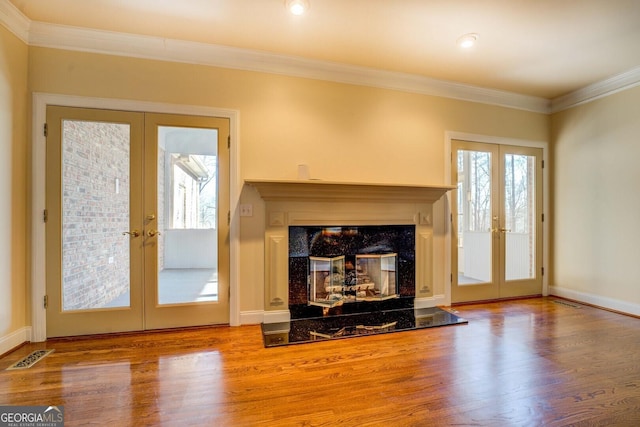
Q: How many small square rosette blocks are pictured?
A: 2